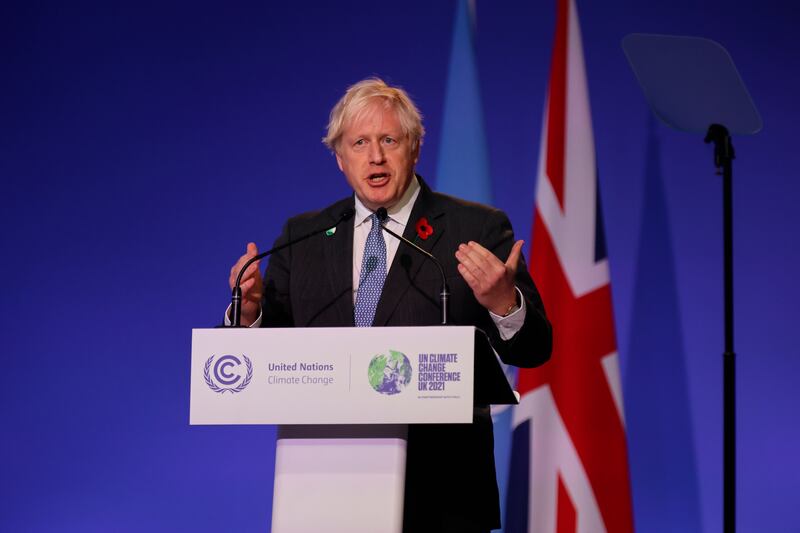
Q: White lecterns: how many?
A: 1